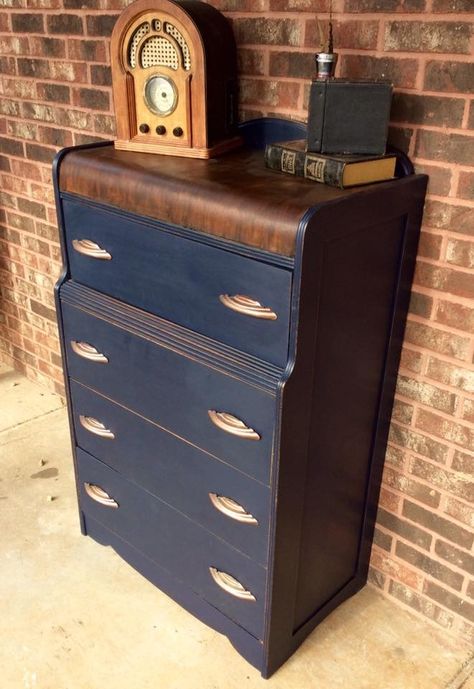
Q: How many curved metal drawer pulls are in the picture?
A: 8